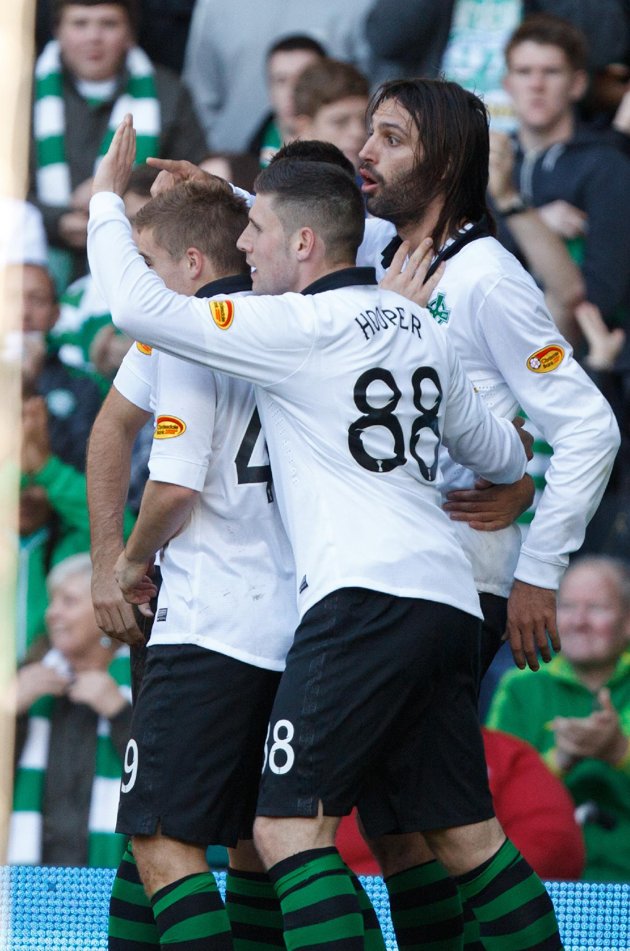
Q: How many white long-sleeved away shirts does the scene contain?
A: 2